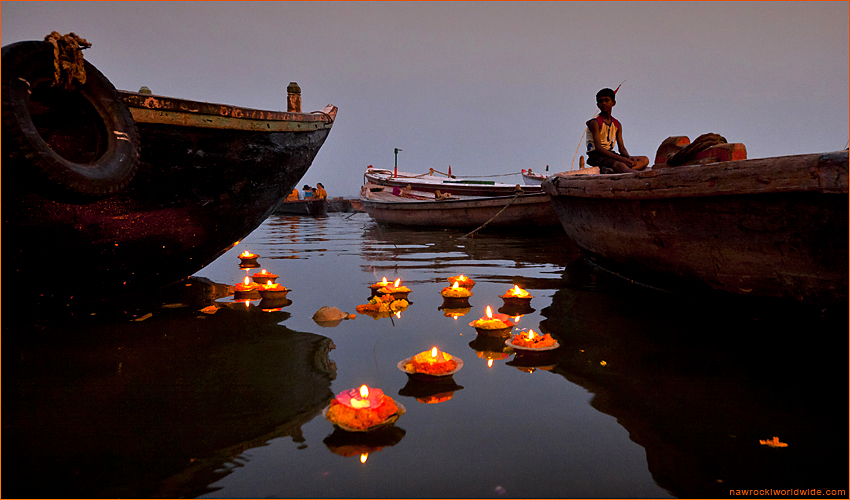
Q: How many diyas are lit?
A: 13